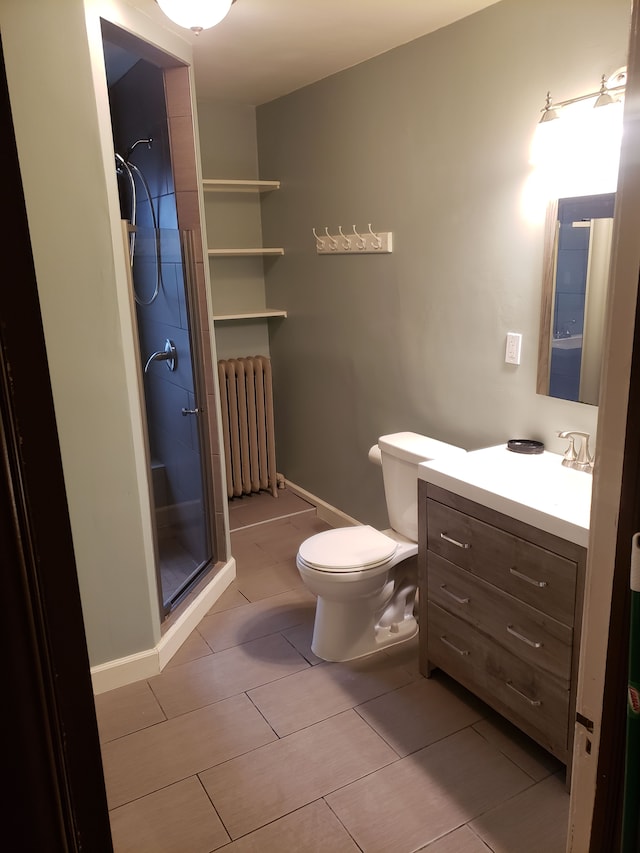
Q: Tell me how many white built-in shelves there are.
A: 3